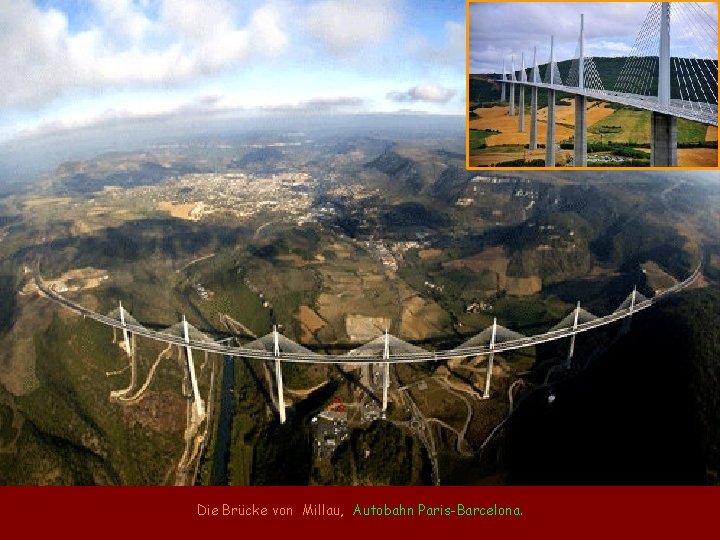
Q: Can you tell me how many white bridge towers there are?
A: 7